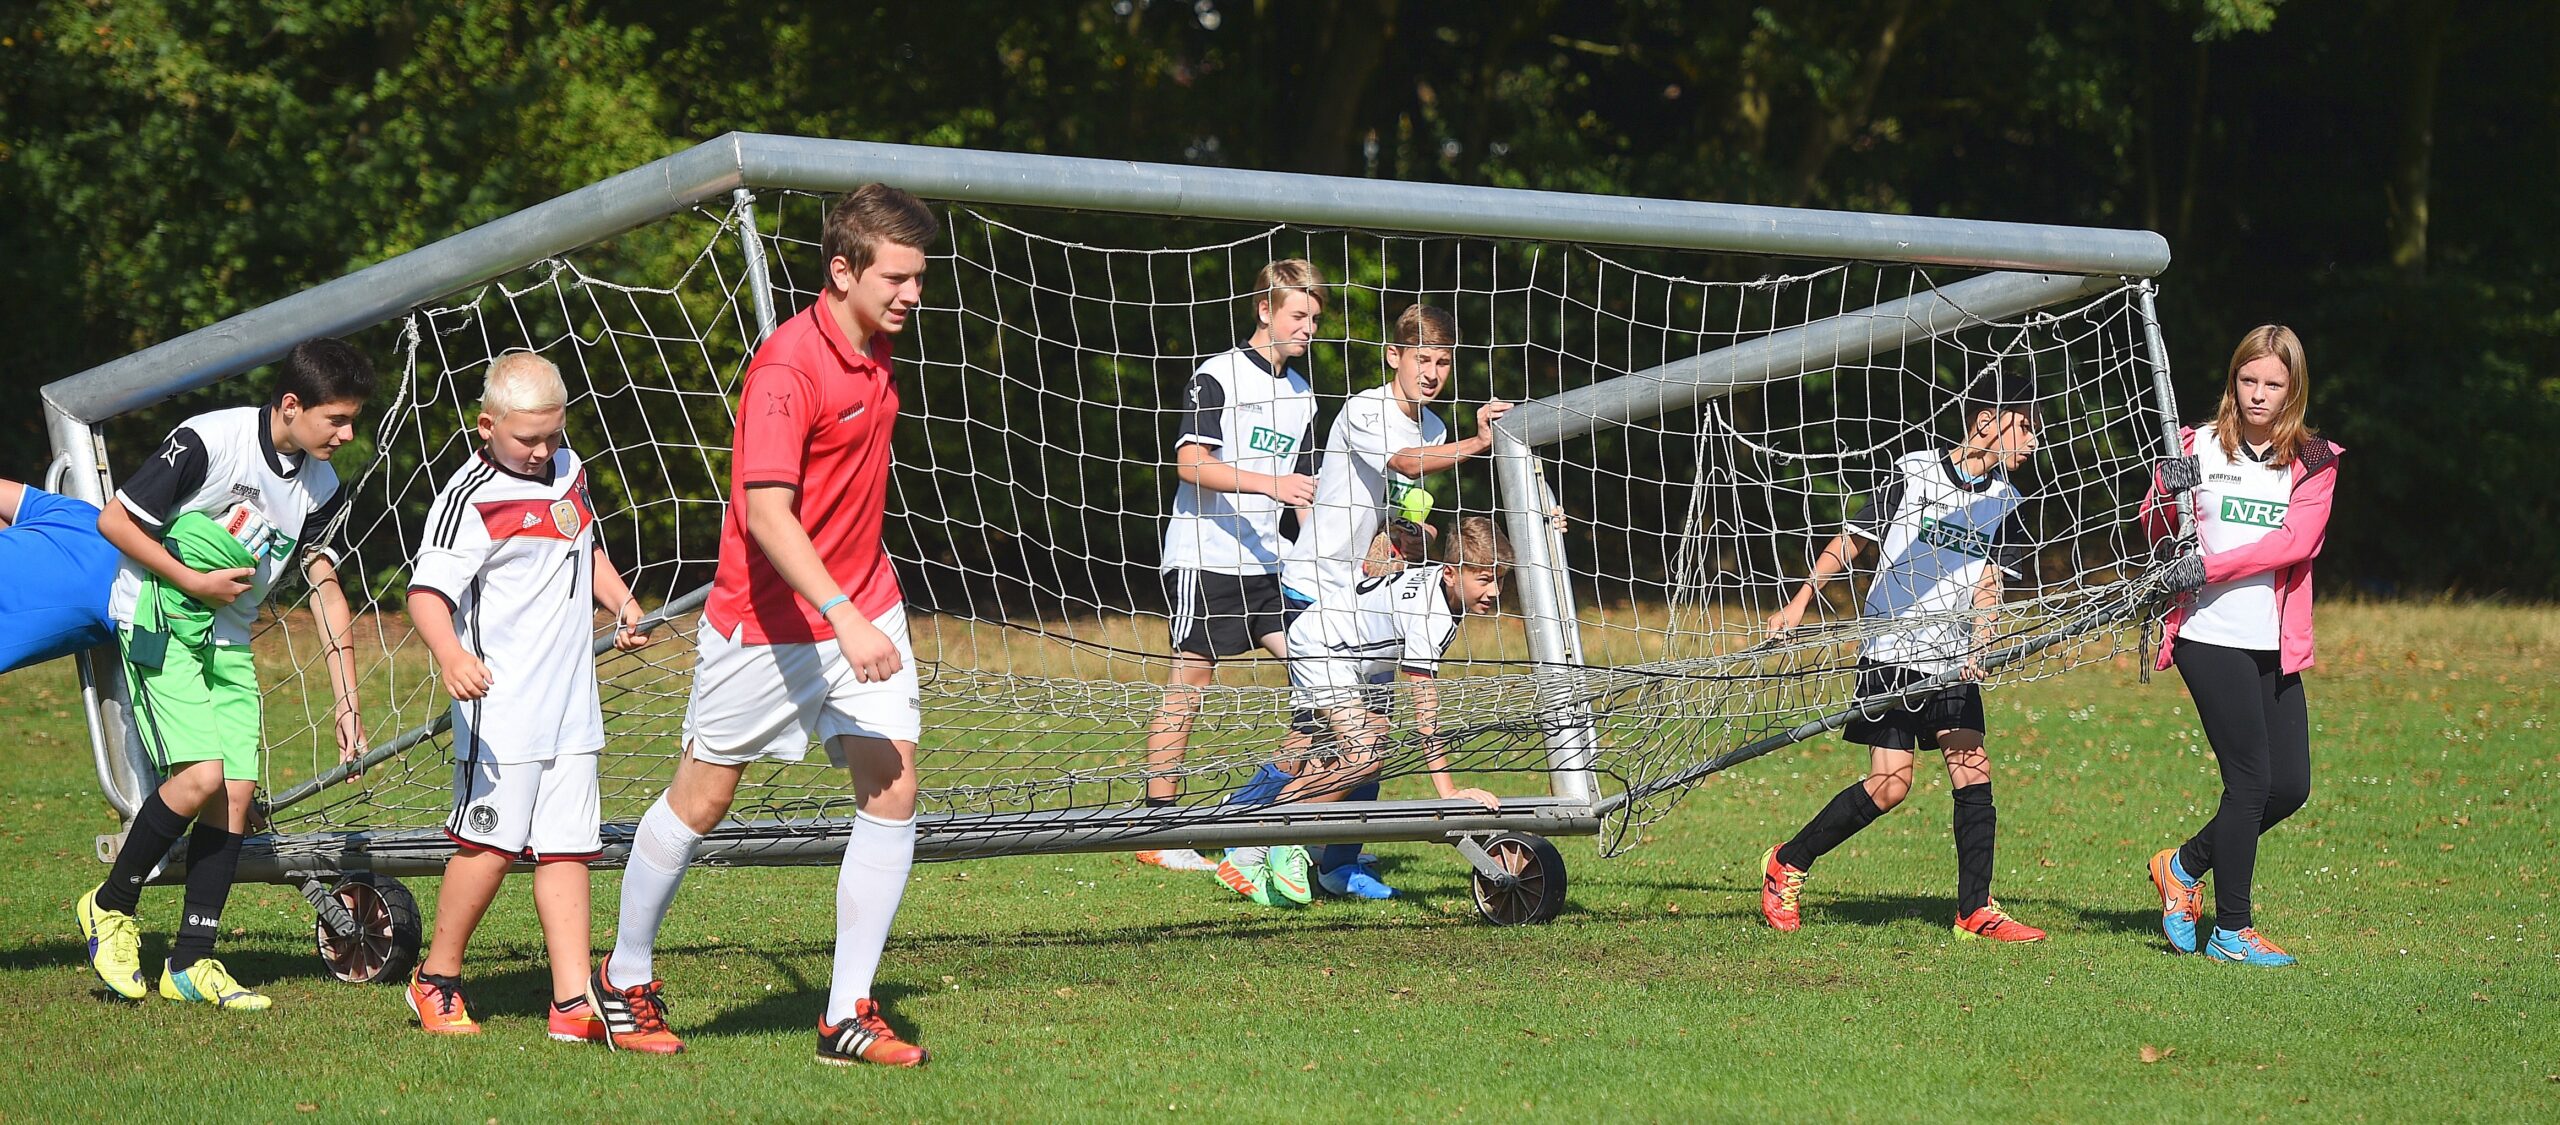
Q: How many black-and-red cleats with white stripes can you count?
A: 2